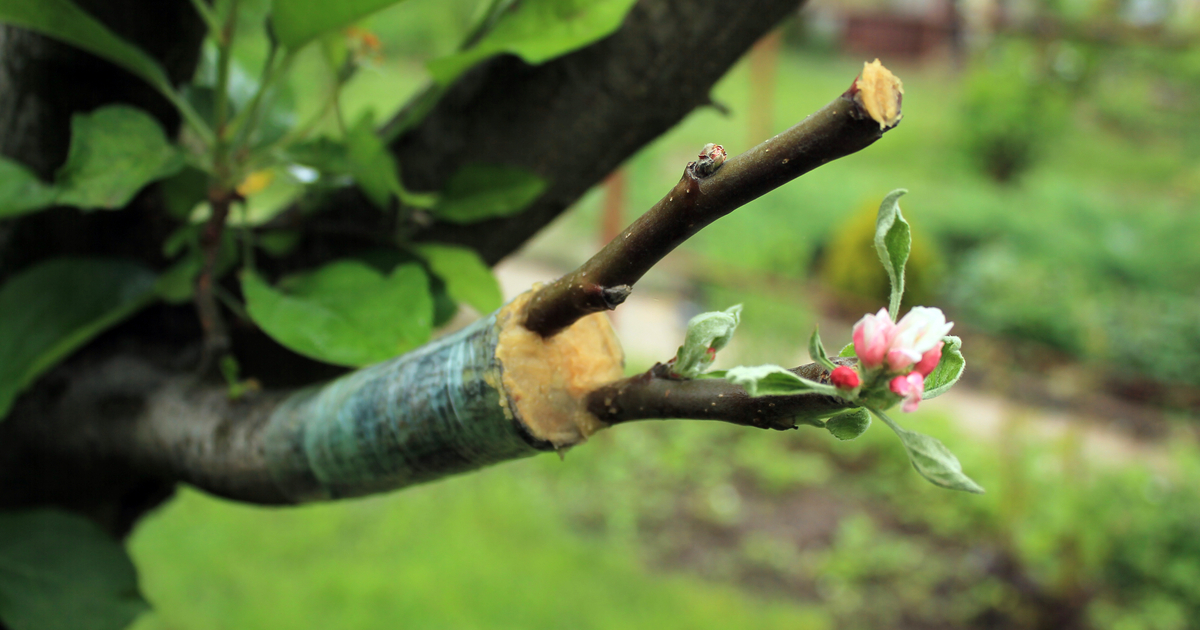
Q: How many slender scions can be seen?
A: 2